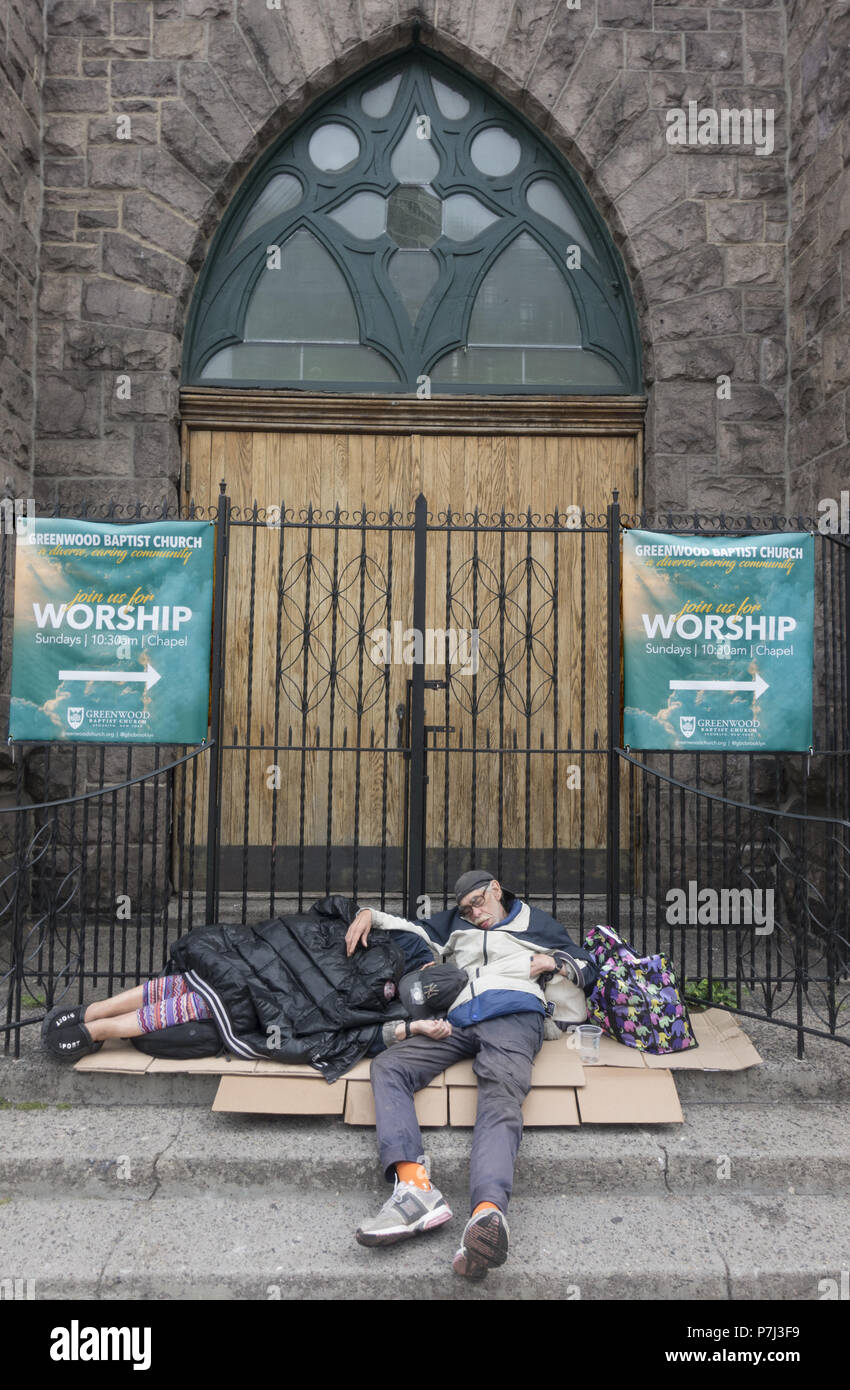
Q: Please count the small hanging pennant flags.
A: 0